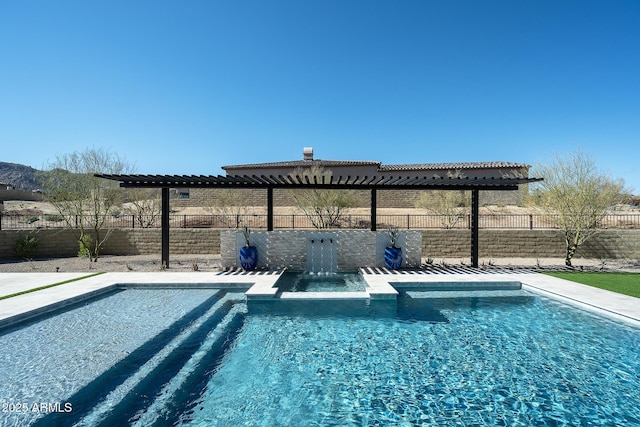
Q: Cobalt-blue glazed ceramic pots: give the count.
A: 2